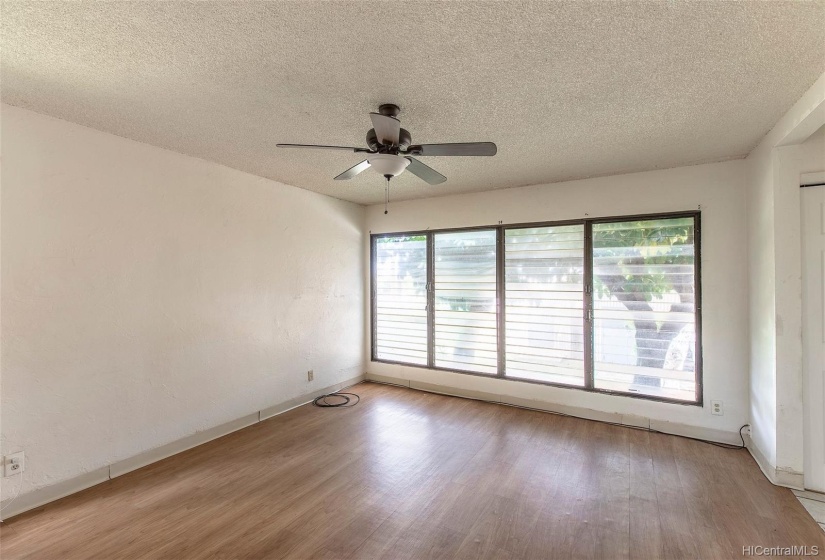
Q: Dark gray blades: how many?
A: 5